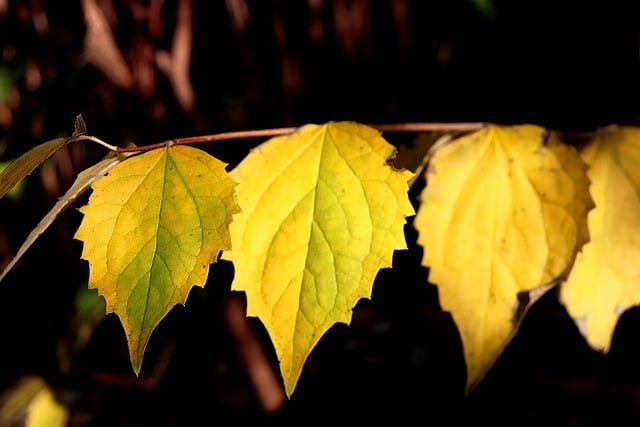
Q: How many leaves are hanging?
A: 4